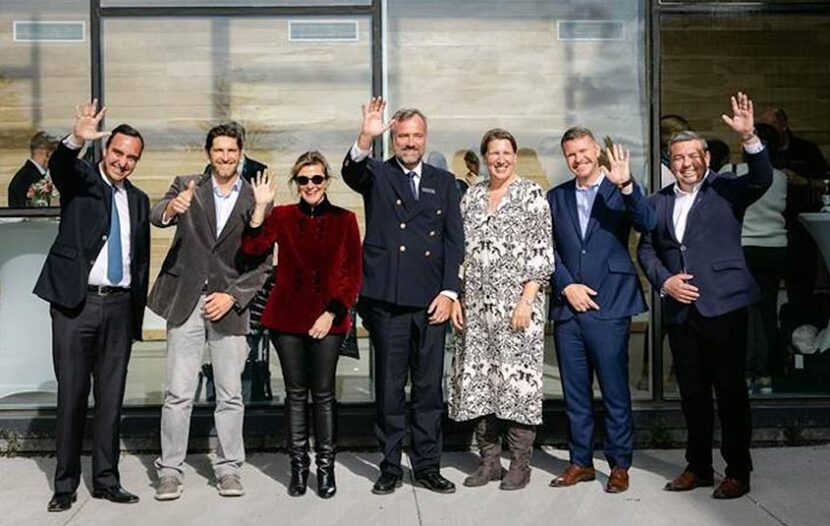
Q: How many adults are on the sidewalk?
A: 7